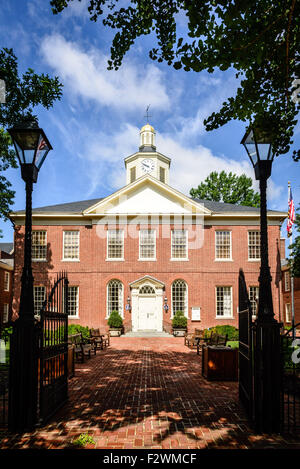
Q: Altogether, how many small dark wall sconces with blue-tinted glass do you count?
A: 2